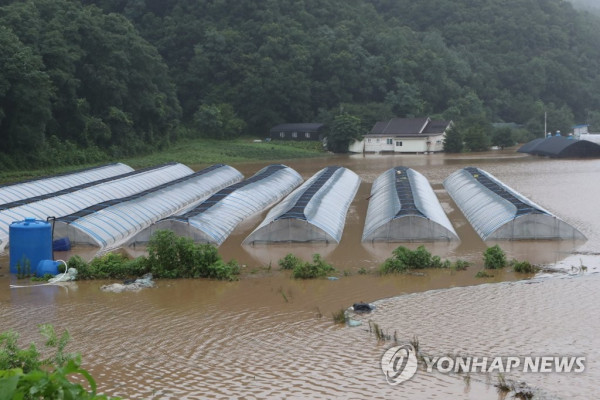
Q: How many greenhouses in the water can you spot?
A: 7